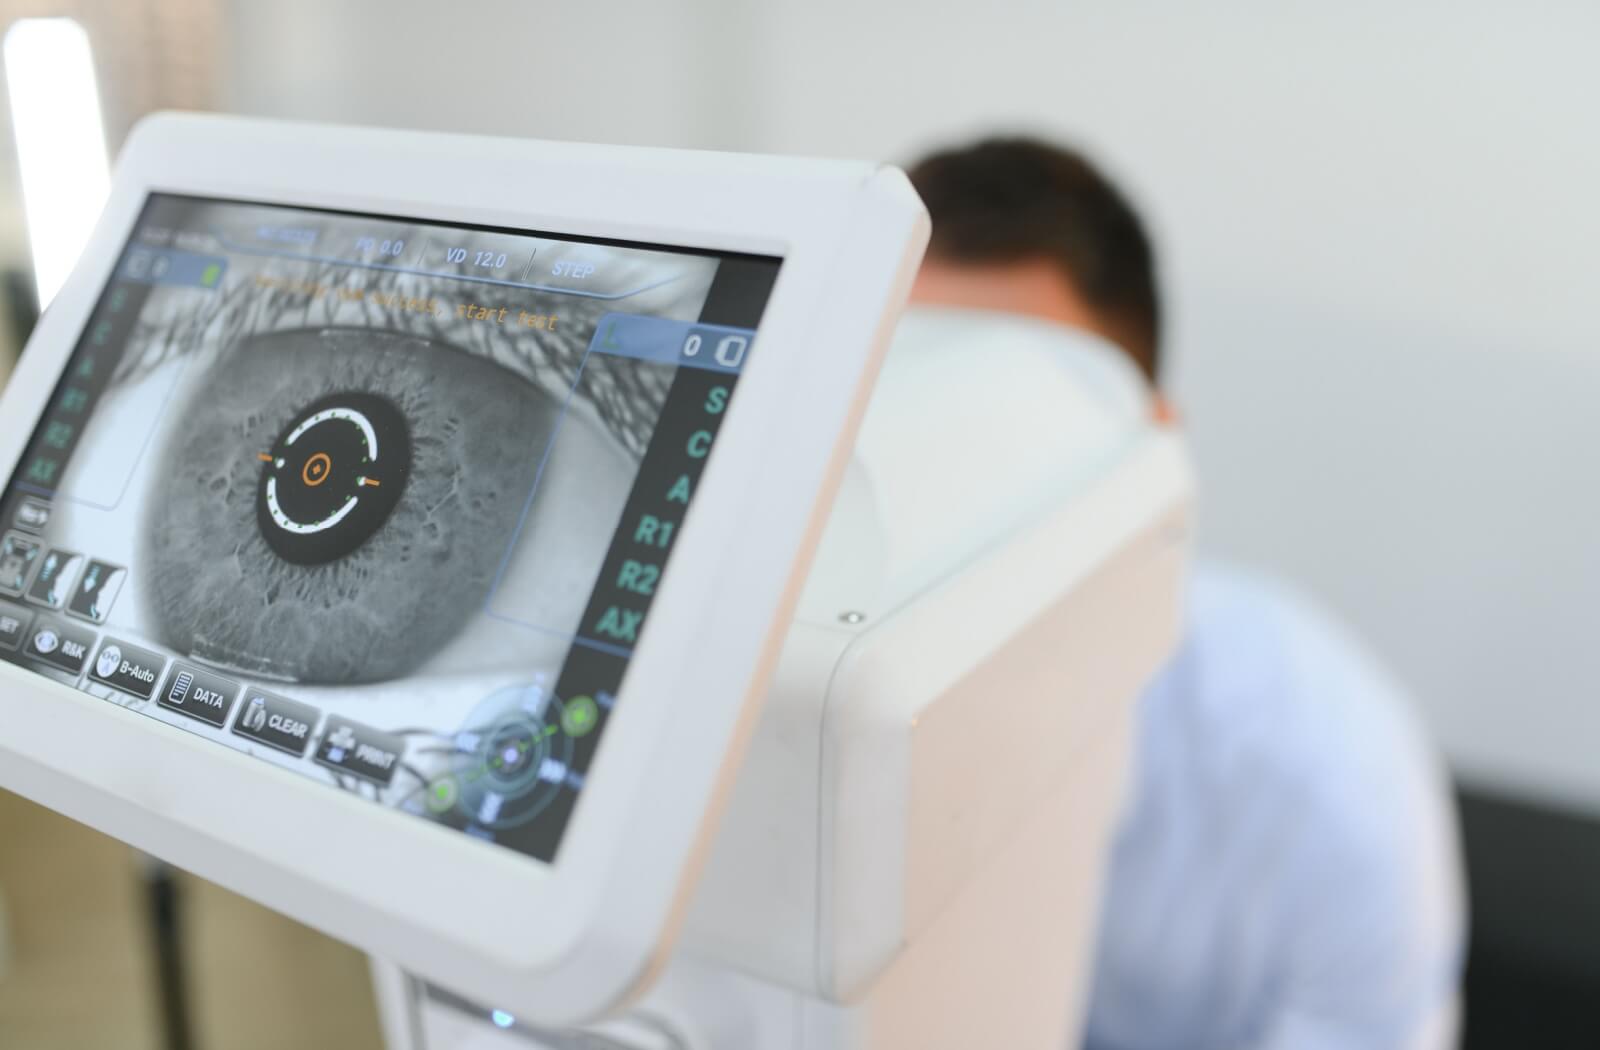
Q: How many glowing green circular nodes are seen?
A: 2